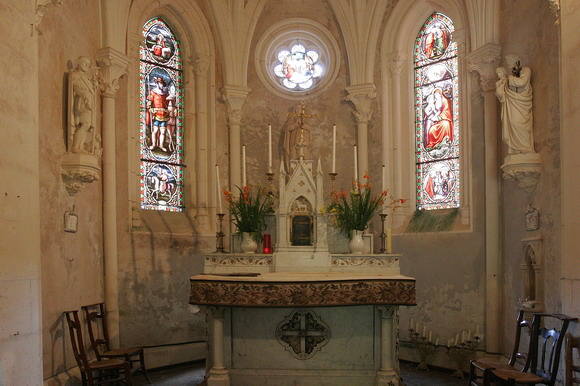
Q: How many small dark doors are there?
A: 1